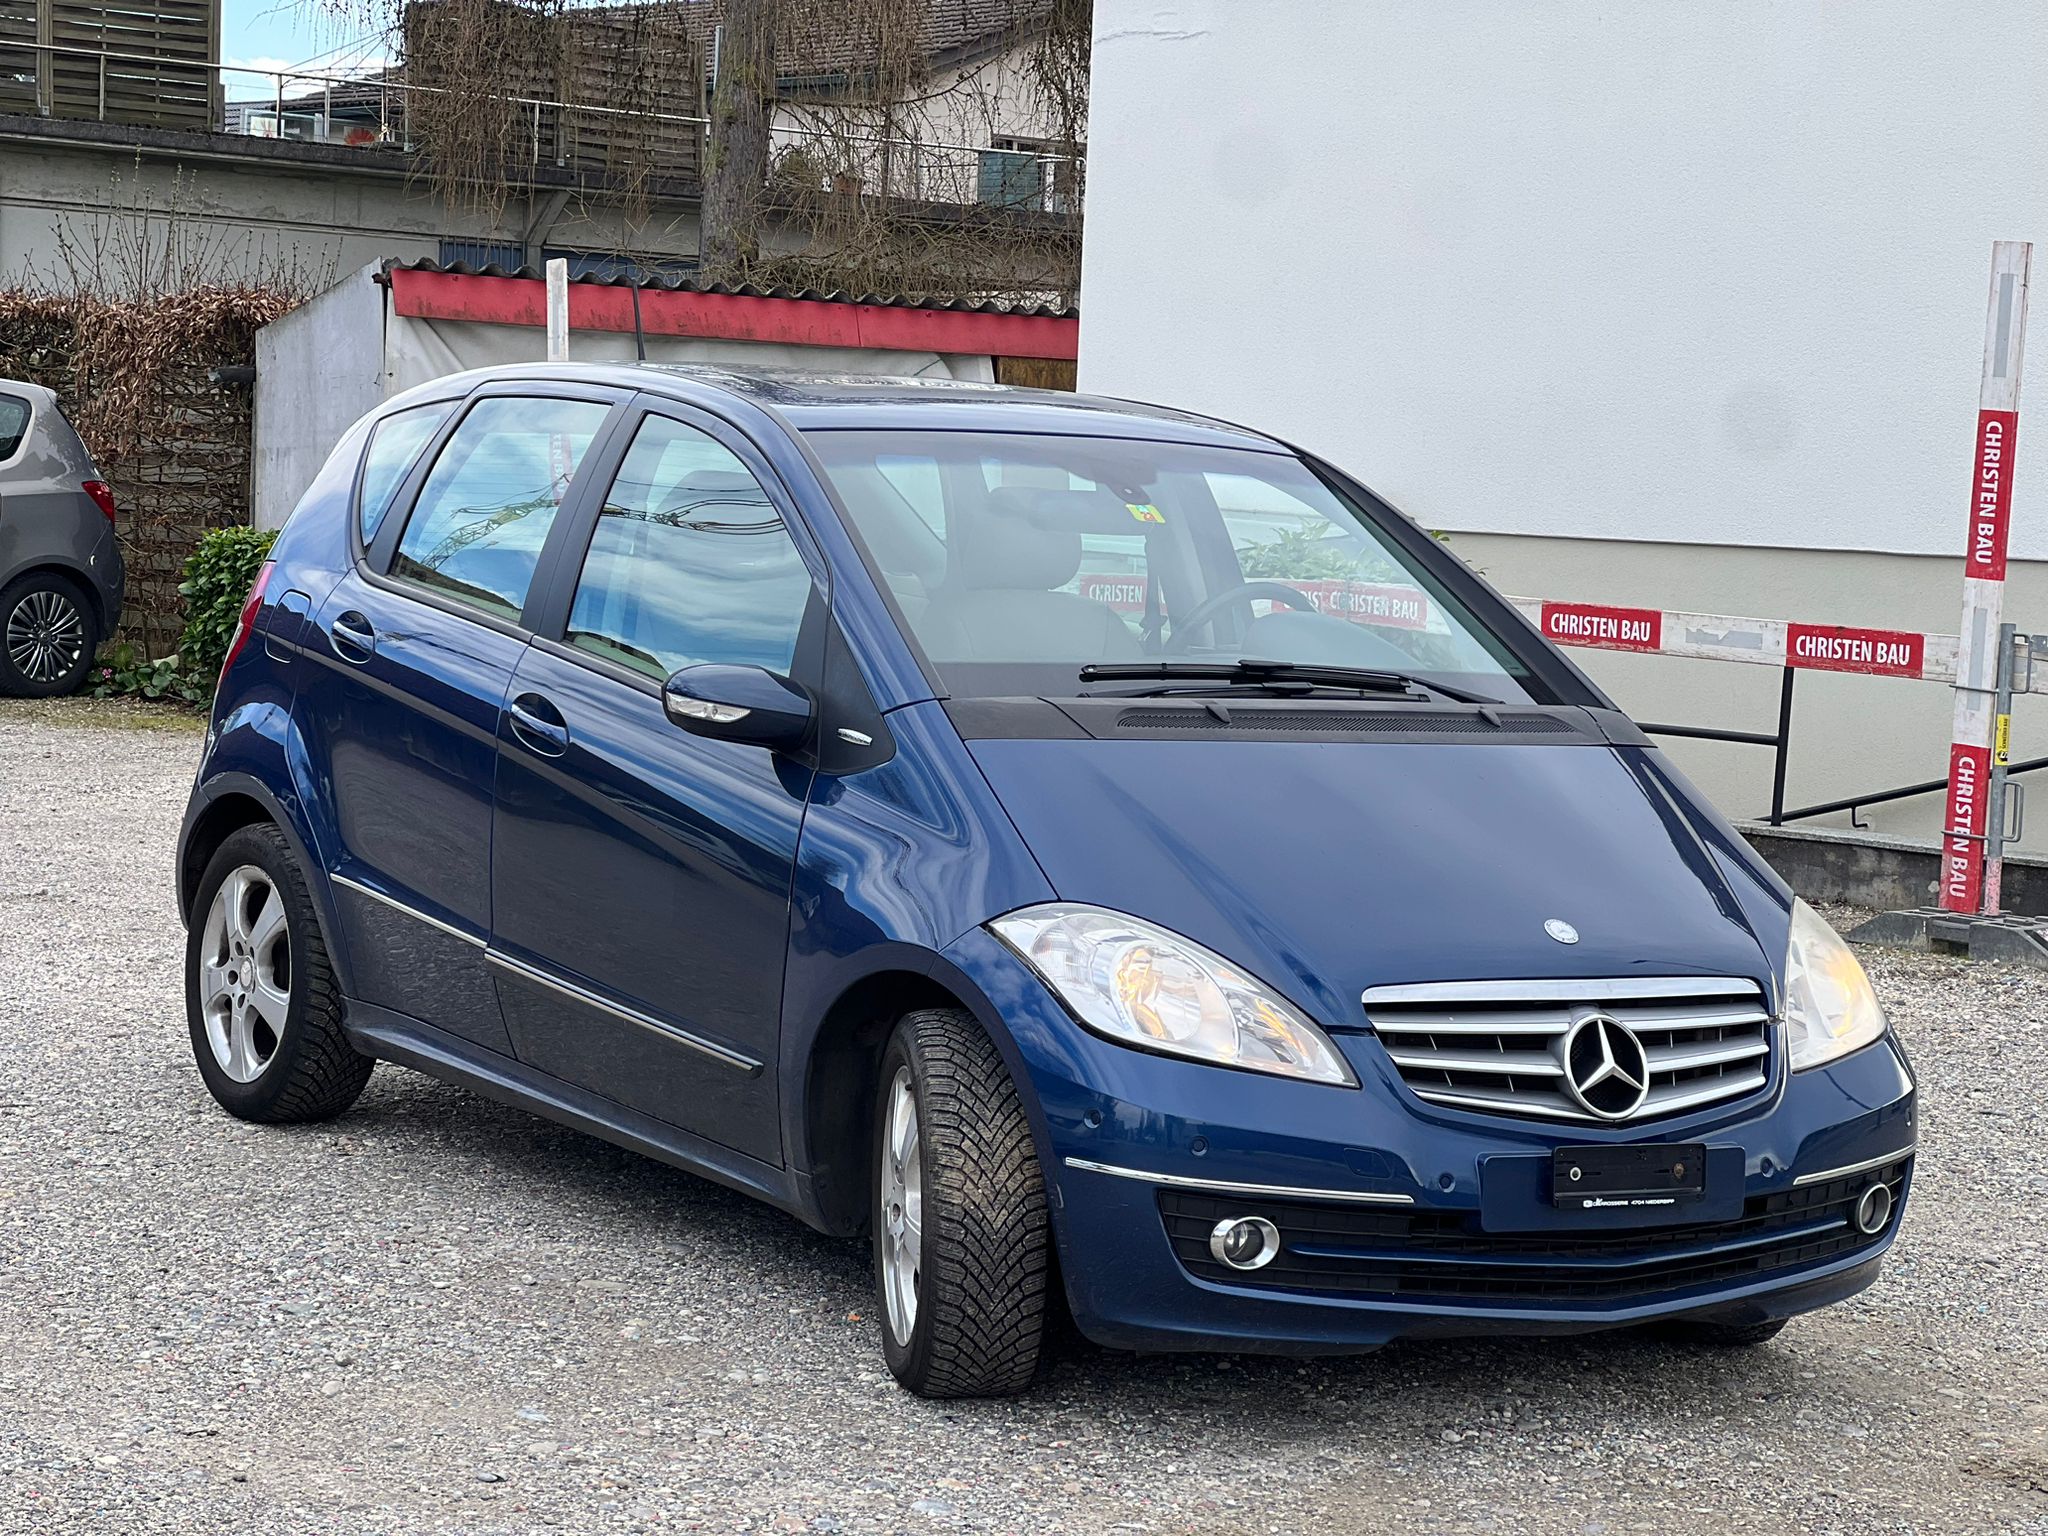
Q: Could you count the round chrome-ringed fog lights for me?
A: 2